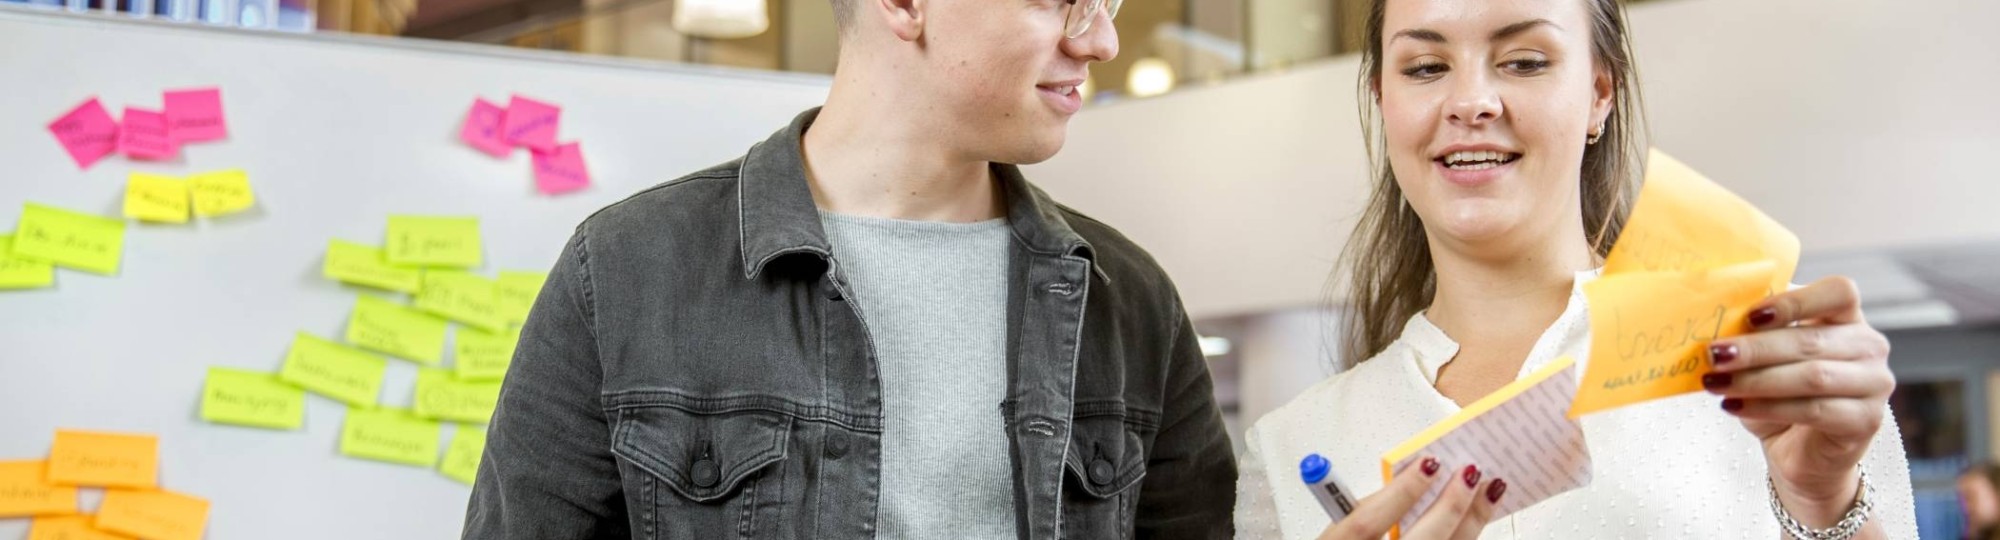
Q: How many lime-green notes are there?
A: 13